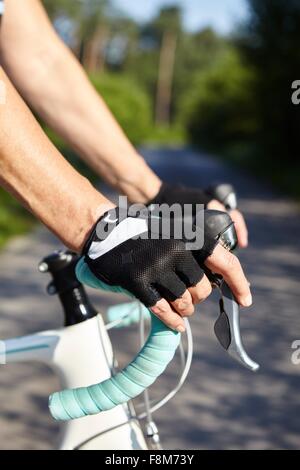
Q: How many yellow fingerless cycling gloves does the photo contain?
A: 0